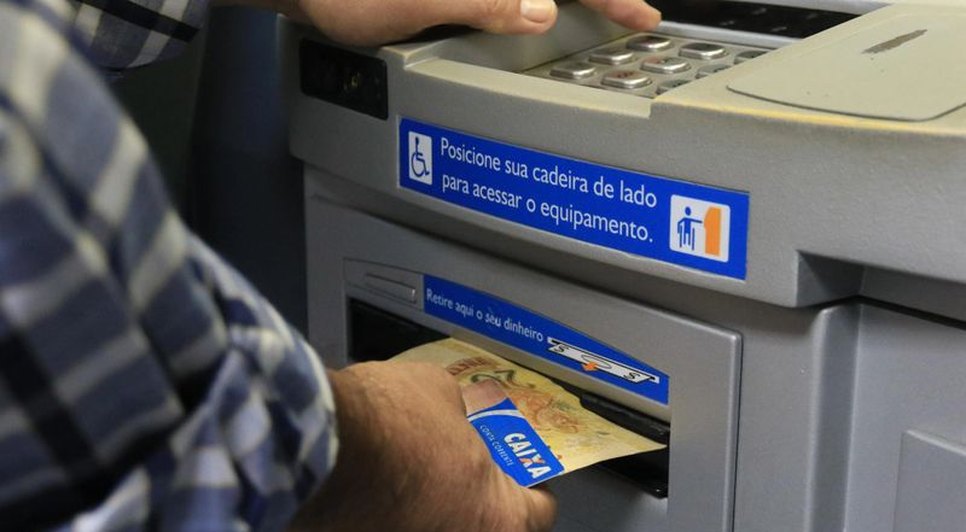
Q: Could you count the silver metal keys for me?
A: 9